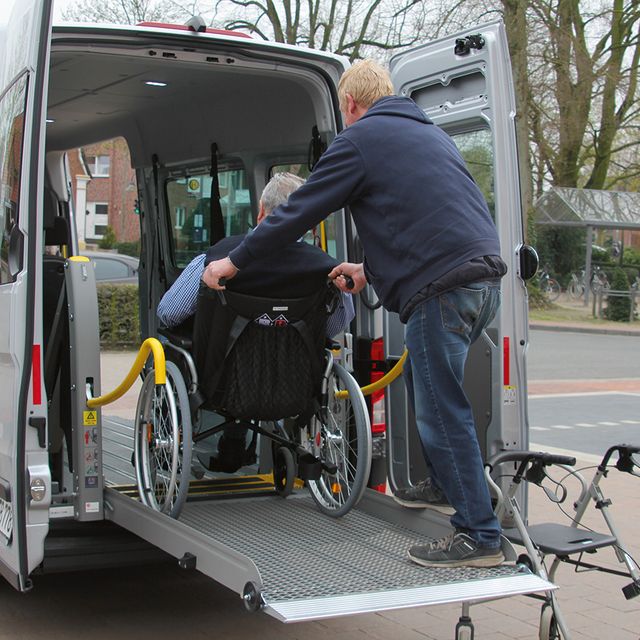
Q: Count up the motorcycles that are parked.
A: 0